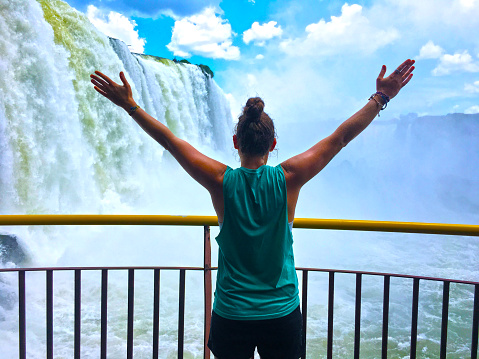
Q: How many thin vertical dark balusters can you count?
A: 14